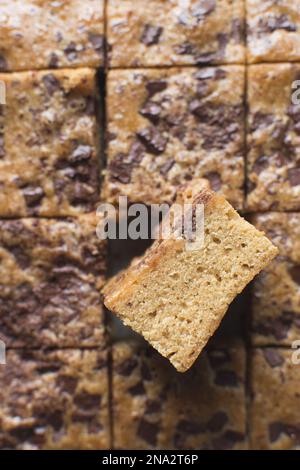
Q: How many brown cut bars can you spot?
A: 12